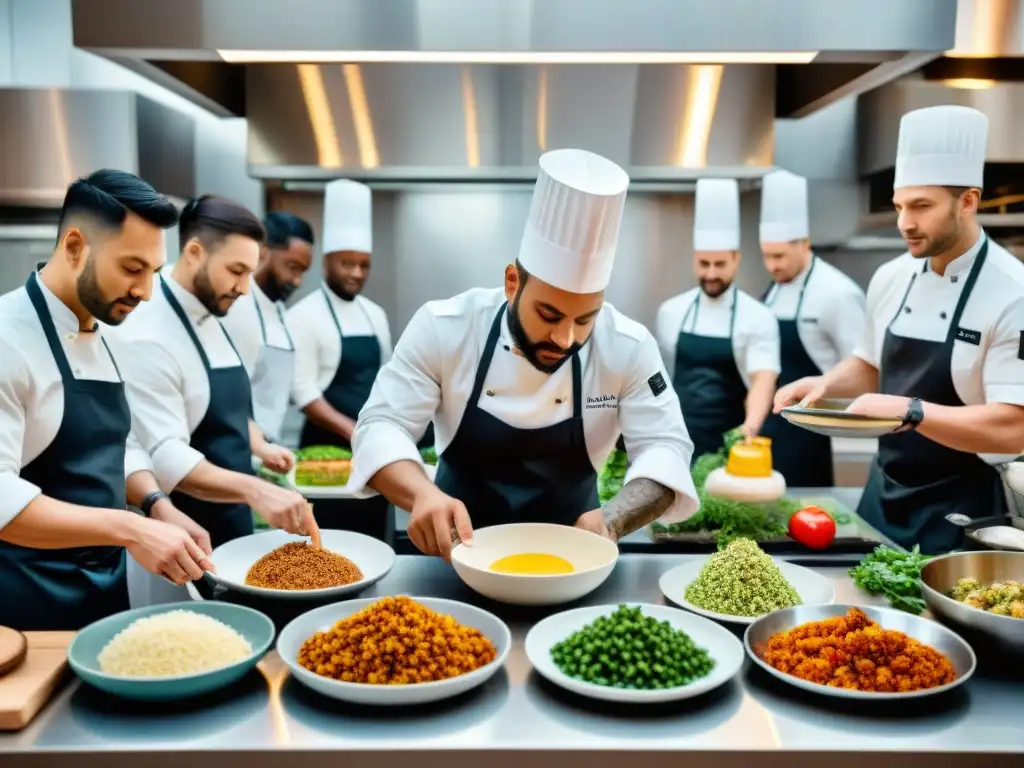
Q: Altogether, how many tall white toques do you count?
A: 5